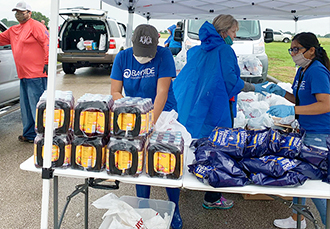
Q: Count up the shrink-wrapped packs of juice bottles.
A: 7